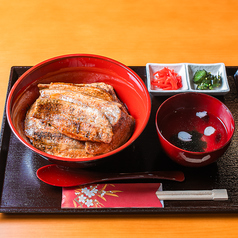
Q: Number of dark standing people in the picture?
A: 0